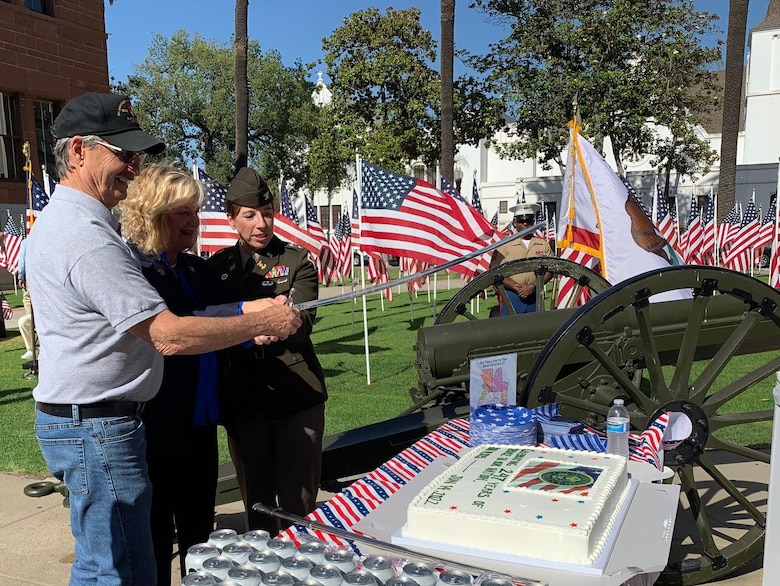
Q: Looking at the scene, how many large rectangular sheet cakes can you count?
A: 1